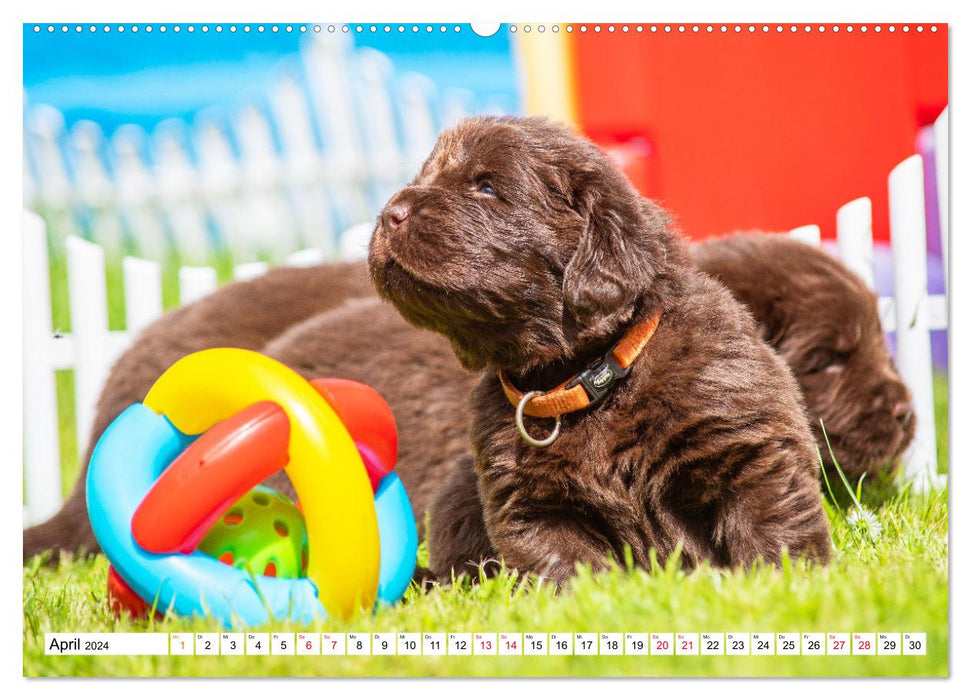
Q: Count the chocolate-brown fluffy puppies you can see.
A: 2